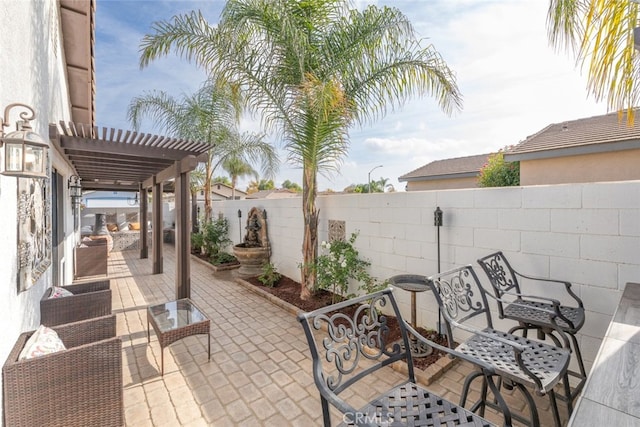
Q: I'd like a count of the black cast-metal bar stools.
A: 3